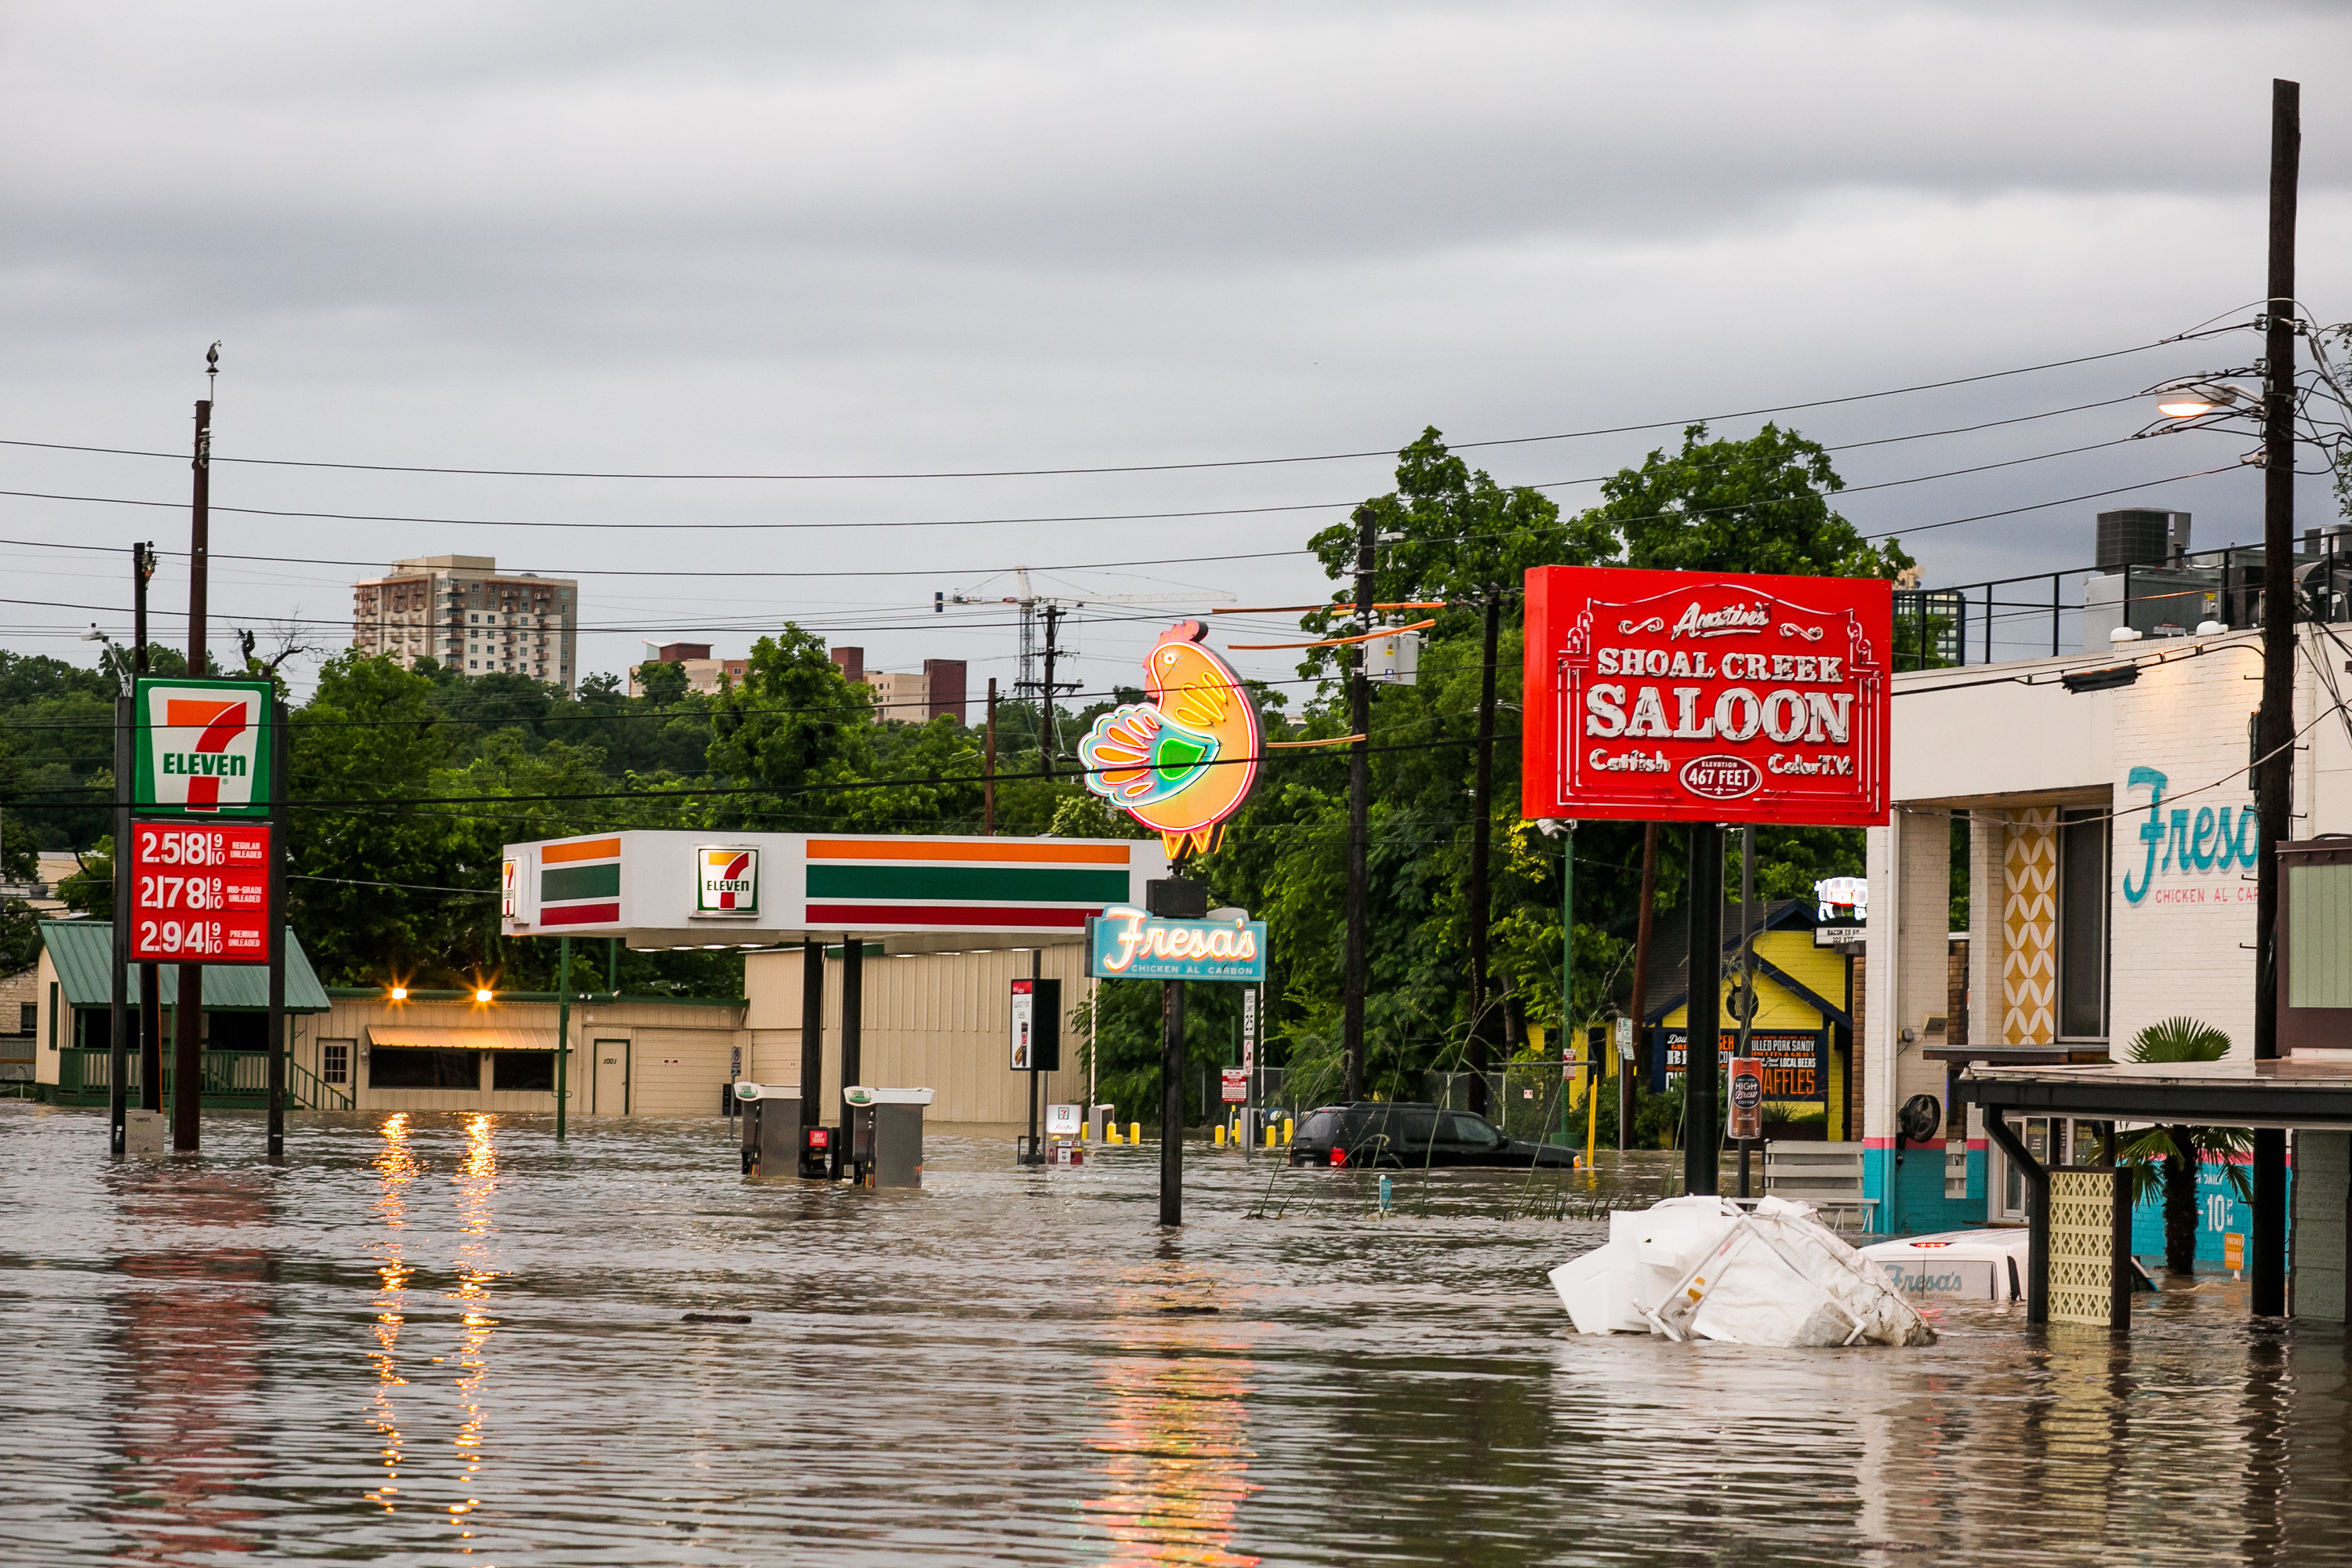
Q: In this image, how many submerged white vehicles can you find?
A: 1